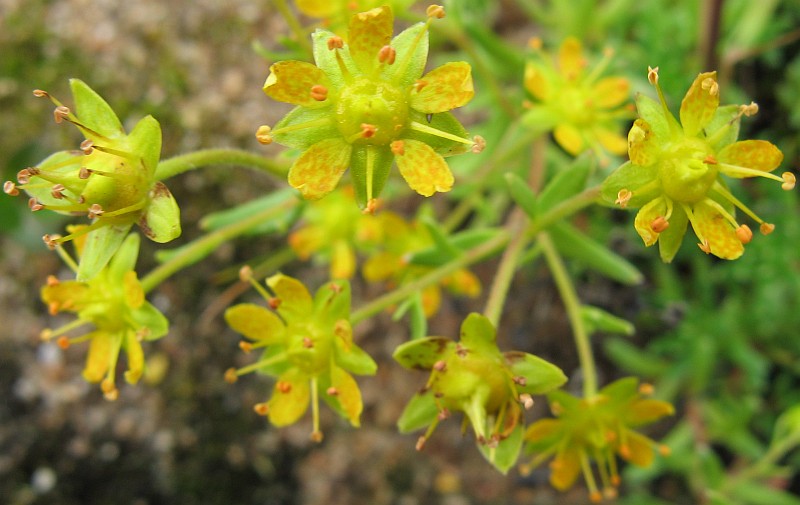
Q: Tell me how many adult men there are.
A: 0